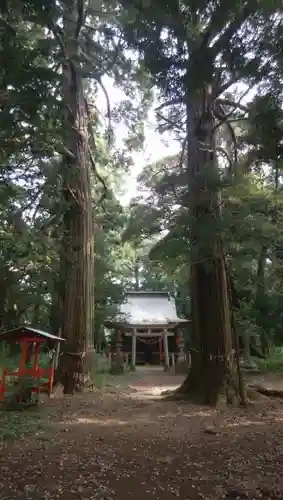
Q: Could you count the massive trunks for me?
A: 2